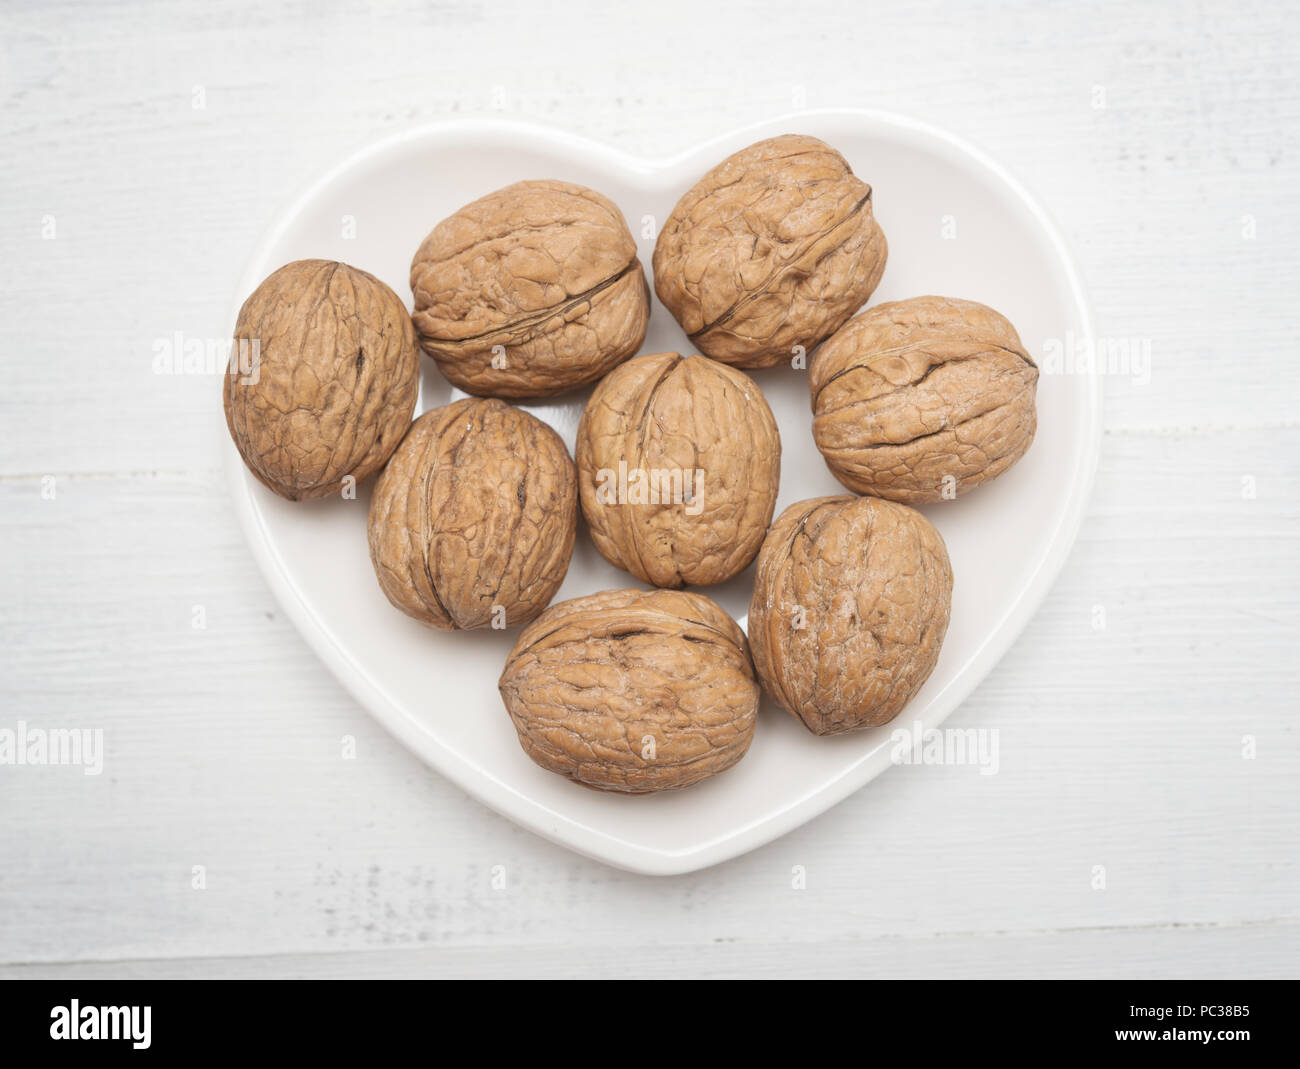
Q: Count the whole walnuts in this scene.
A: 8